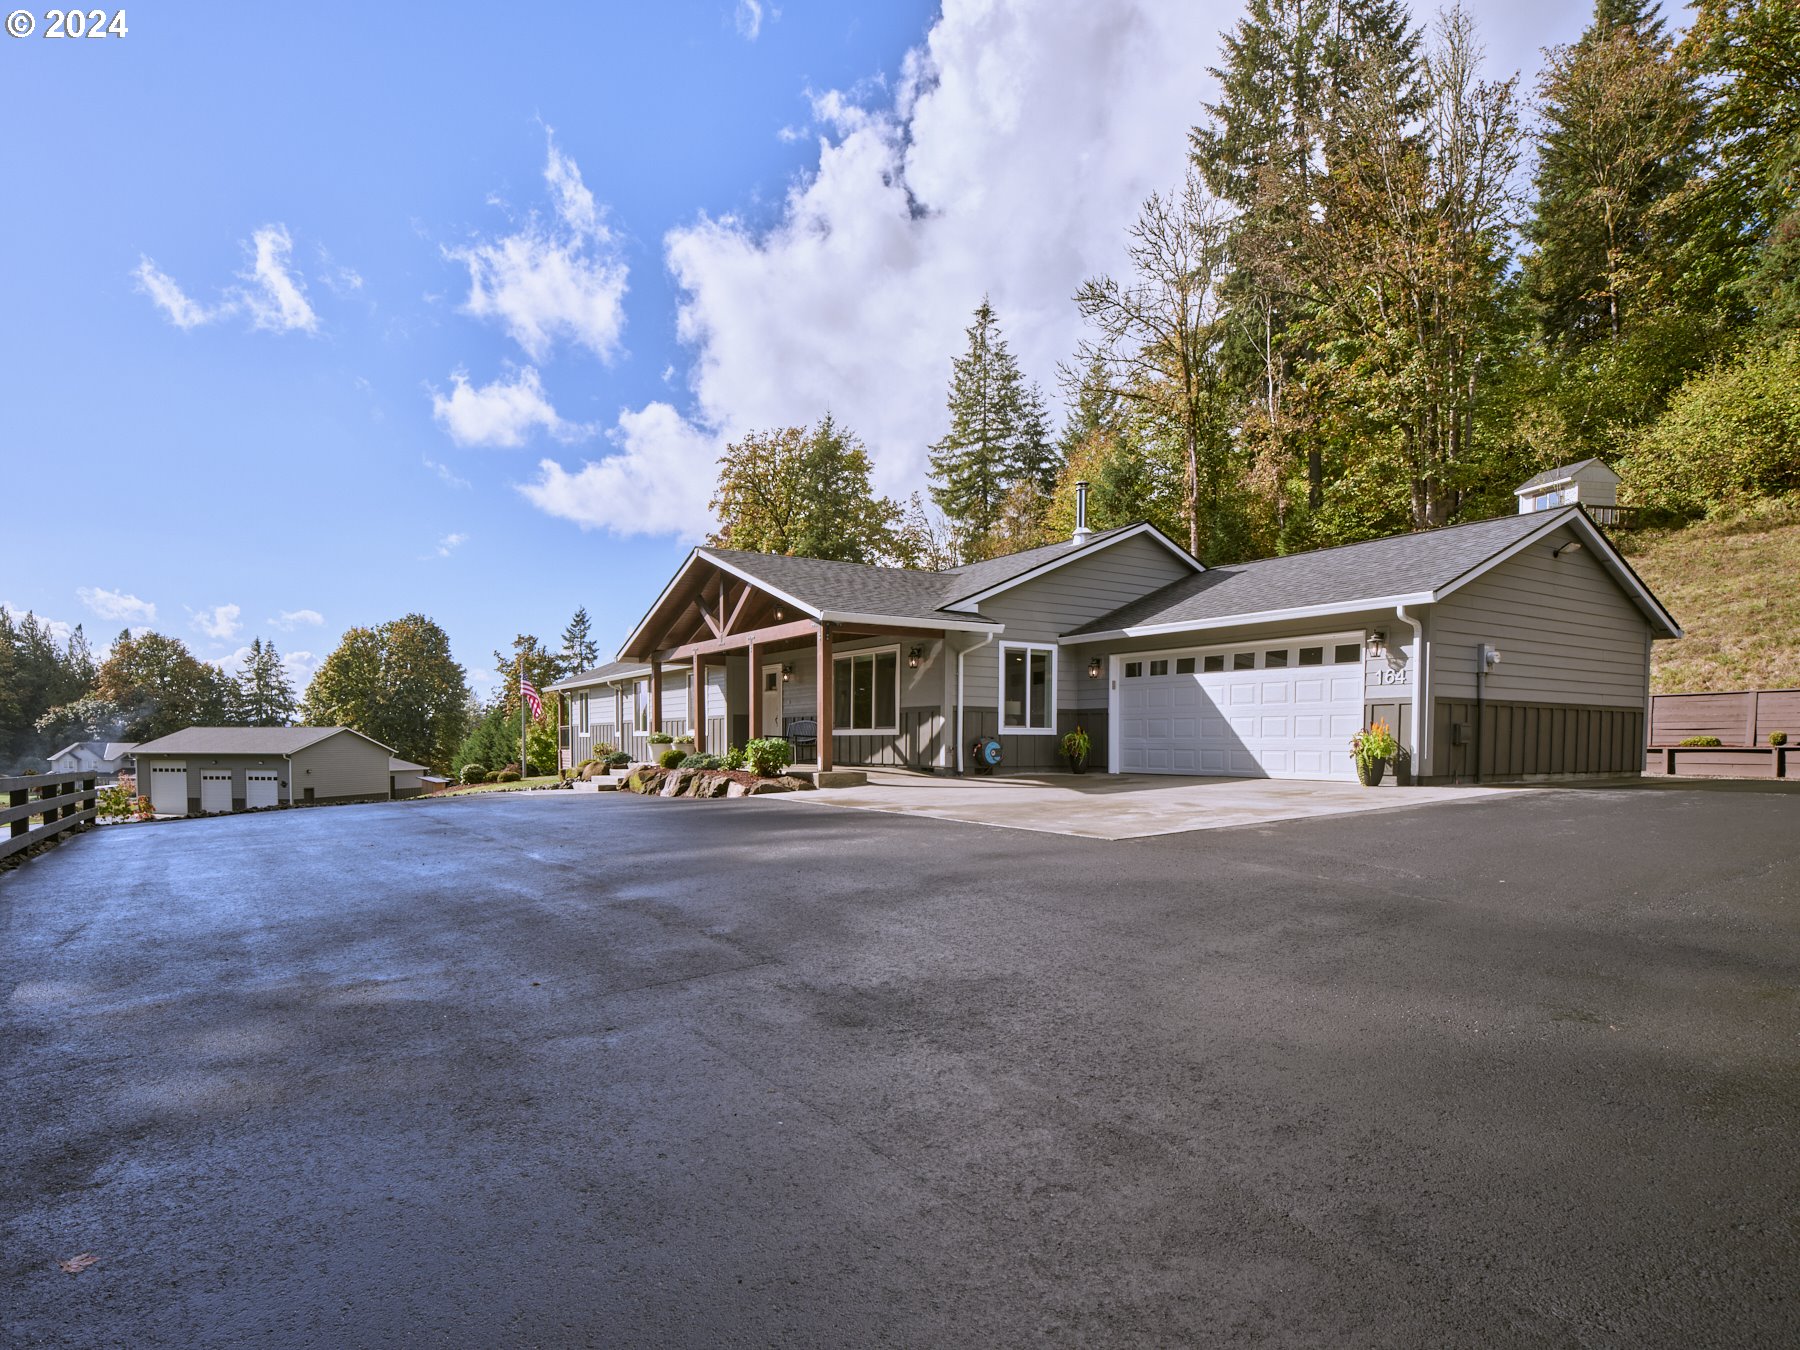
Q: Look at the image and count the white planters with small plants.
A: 2